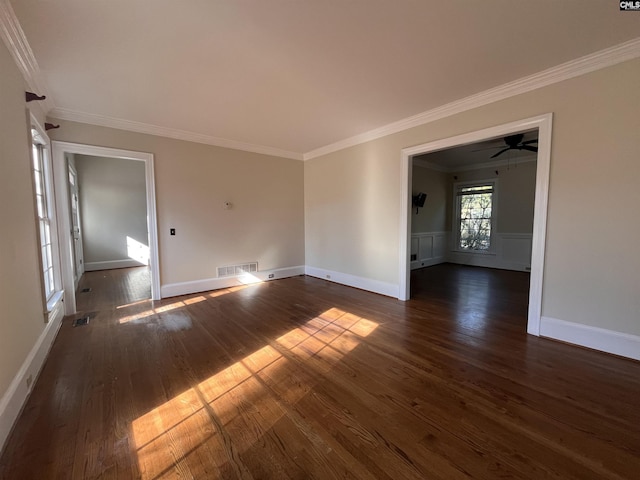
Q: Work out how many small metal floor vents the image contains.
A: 2